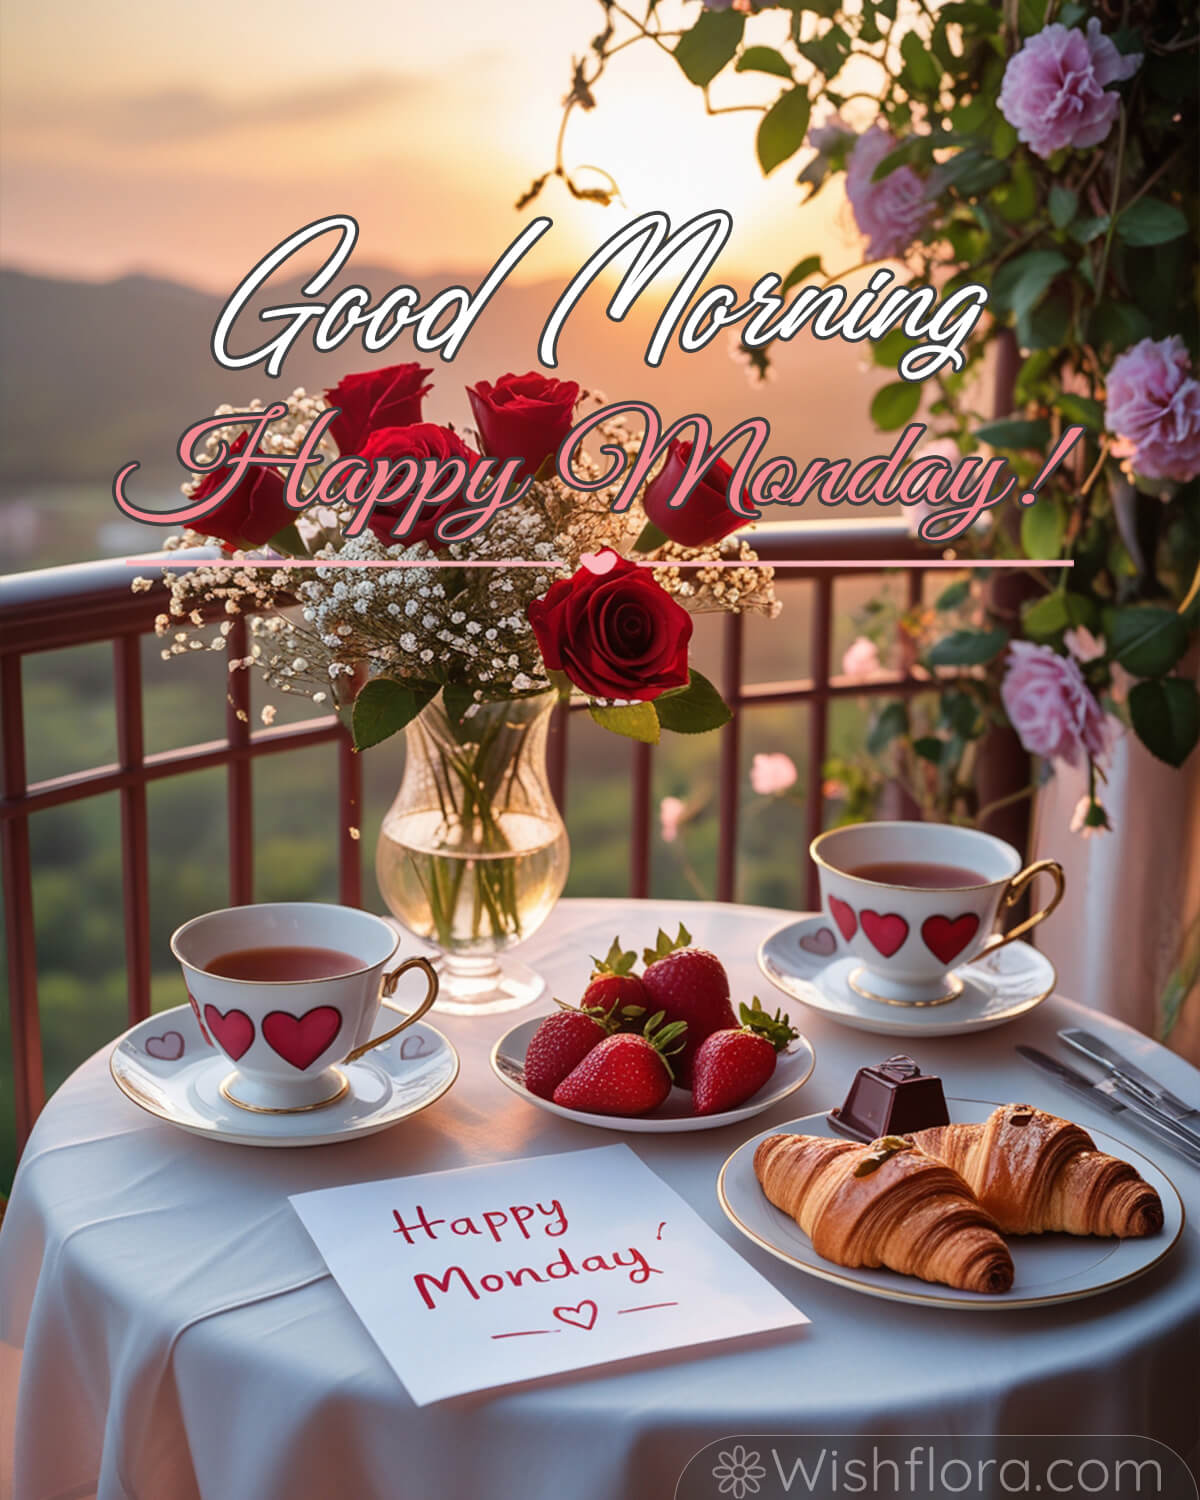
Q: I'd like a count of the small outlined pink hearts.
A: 3